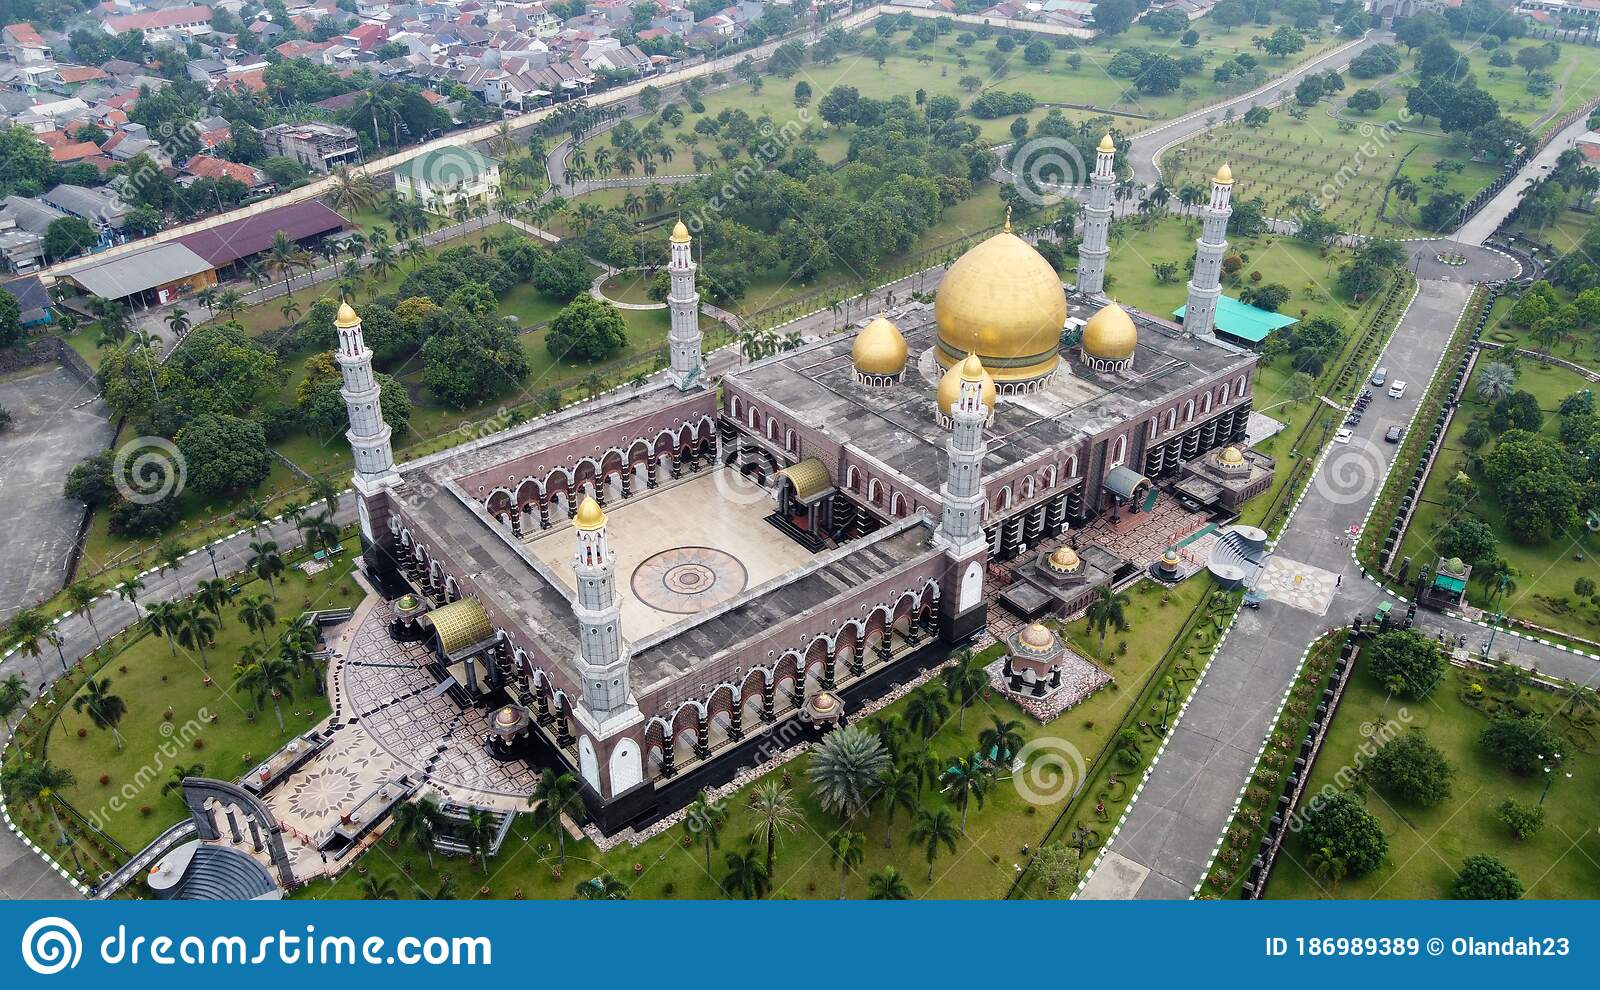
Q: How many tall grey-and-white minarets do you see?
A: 6